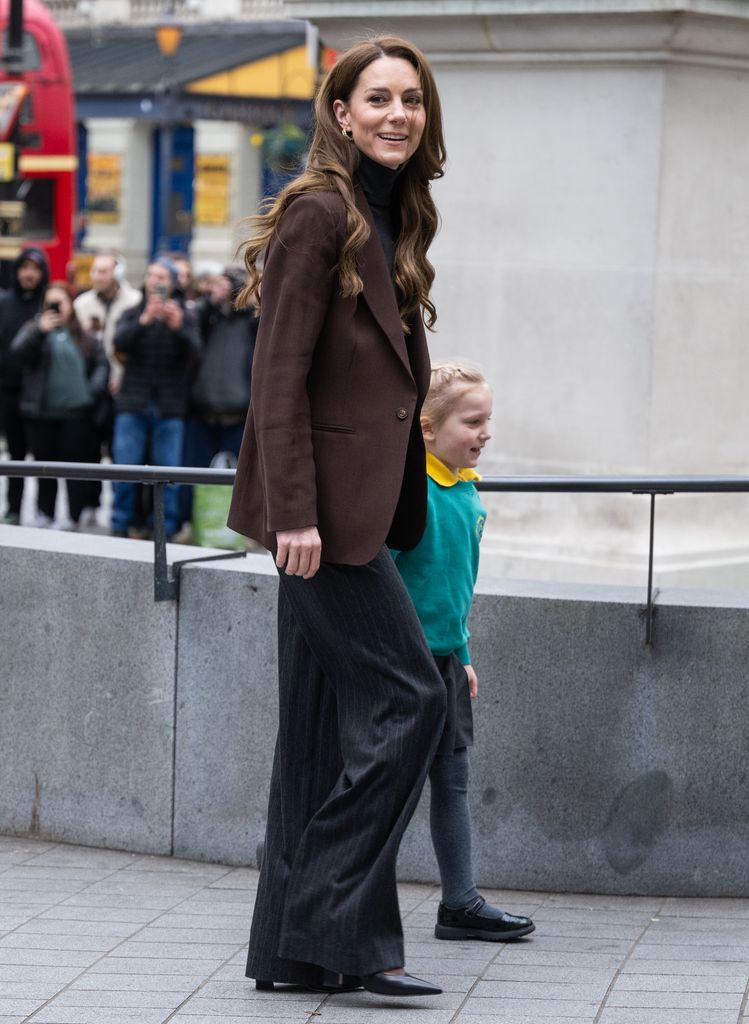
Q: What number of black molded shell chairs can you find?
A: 0